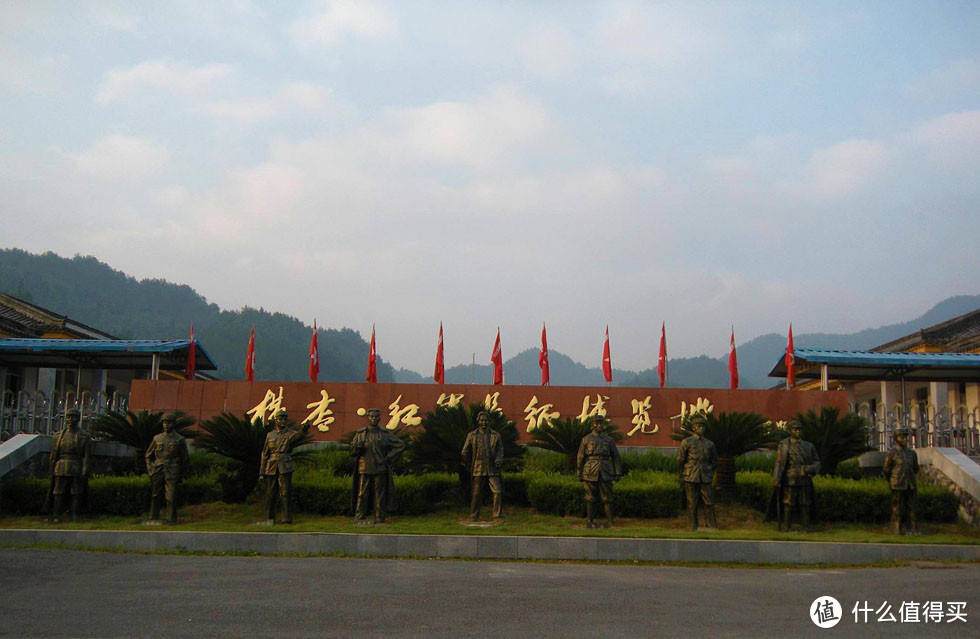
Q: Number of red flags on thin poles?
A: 11